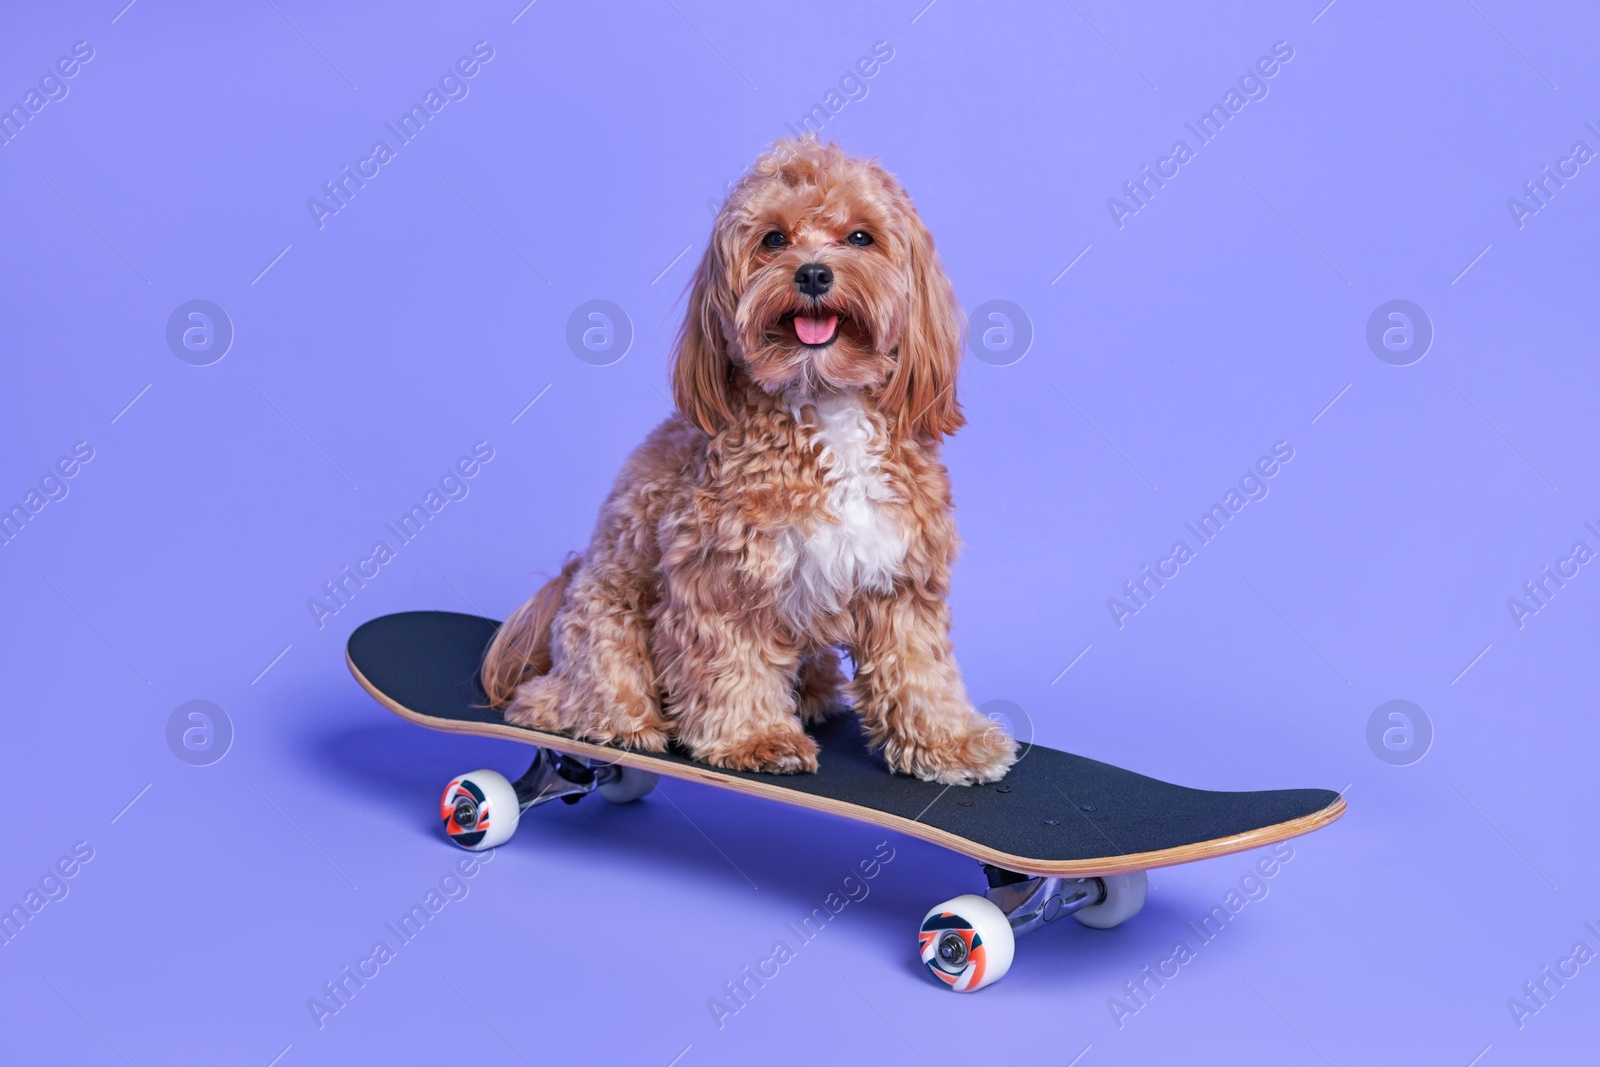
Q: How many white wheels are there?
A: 4